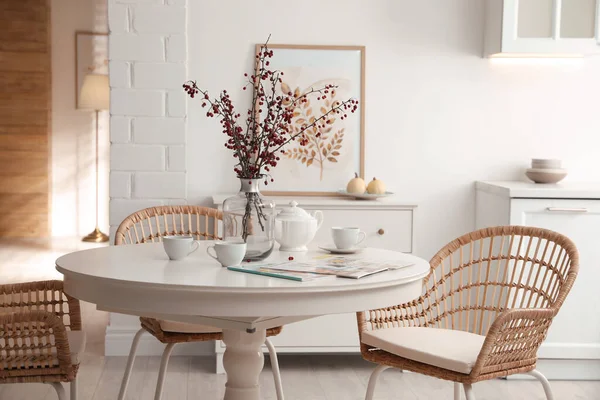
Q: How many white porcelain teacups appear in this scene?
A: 3